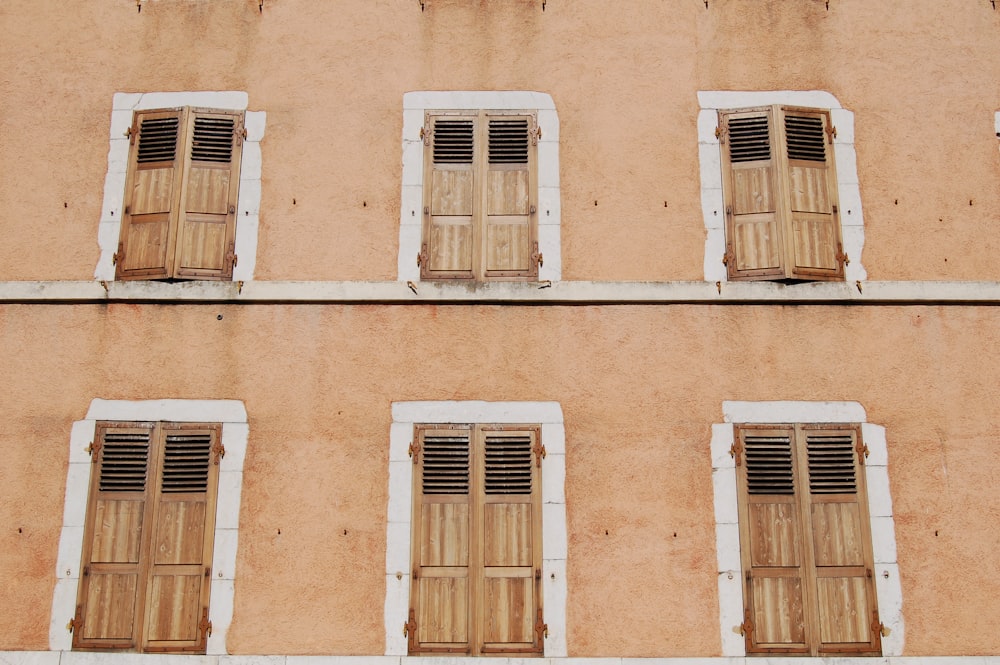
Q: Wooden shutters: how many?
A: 12